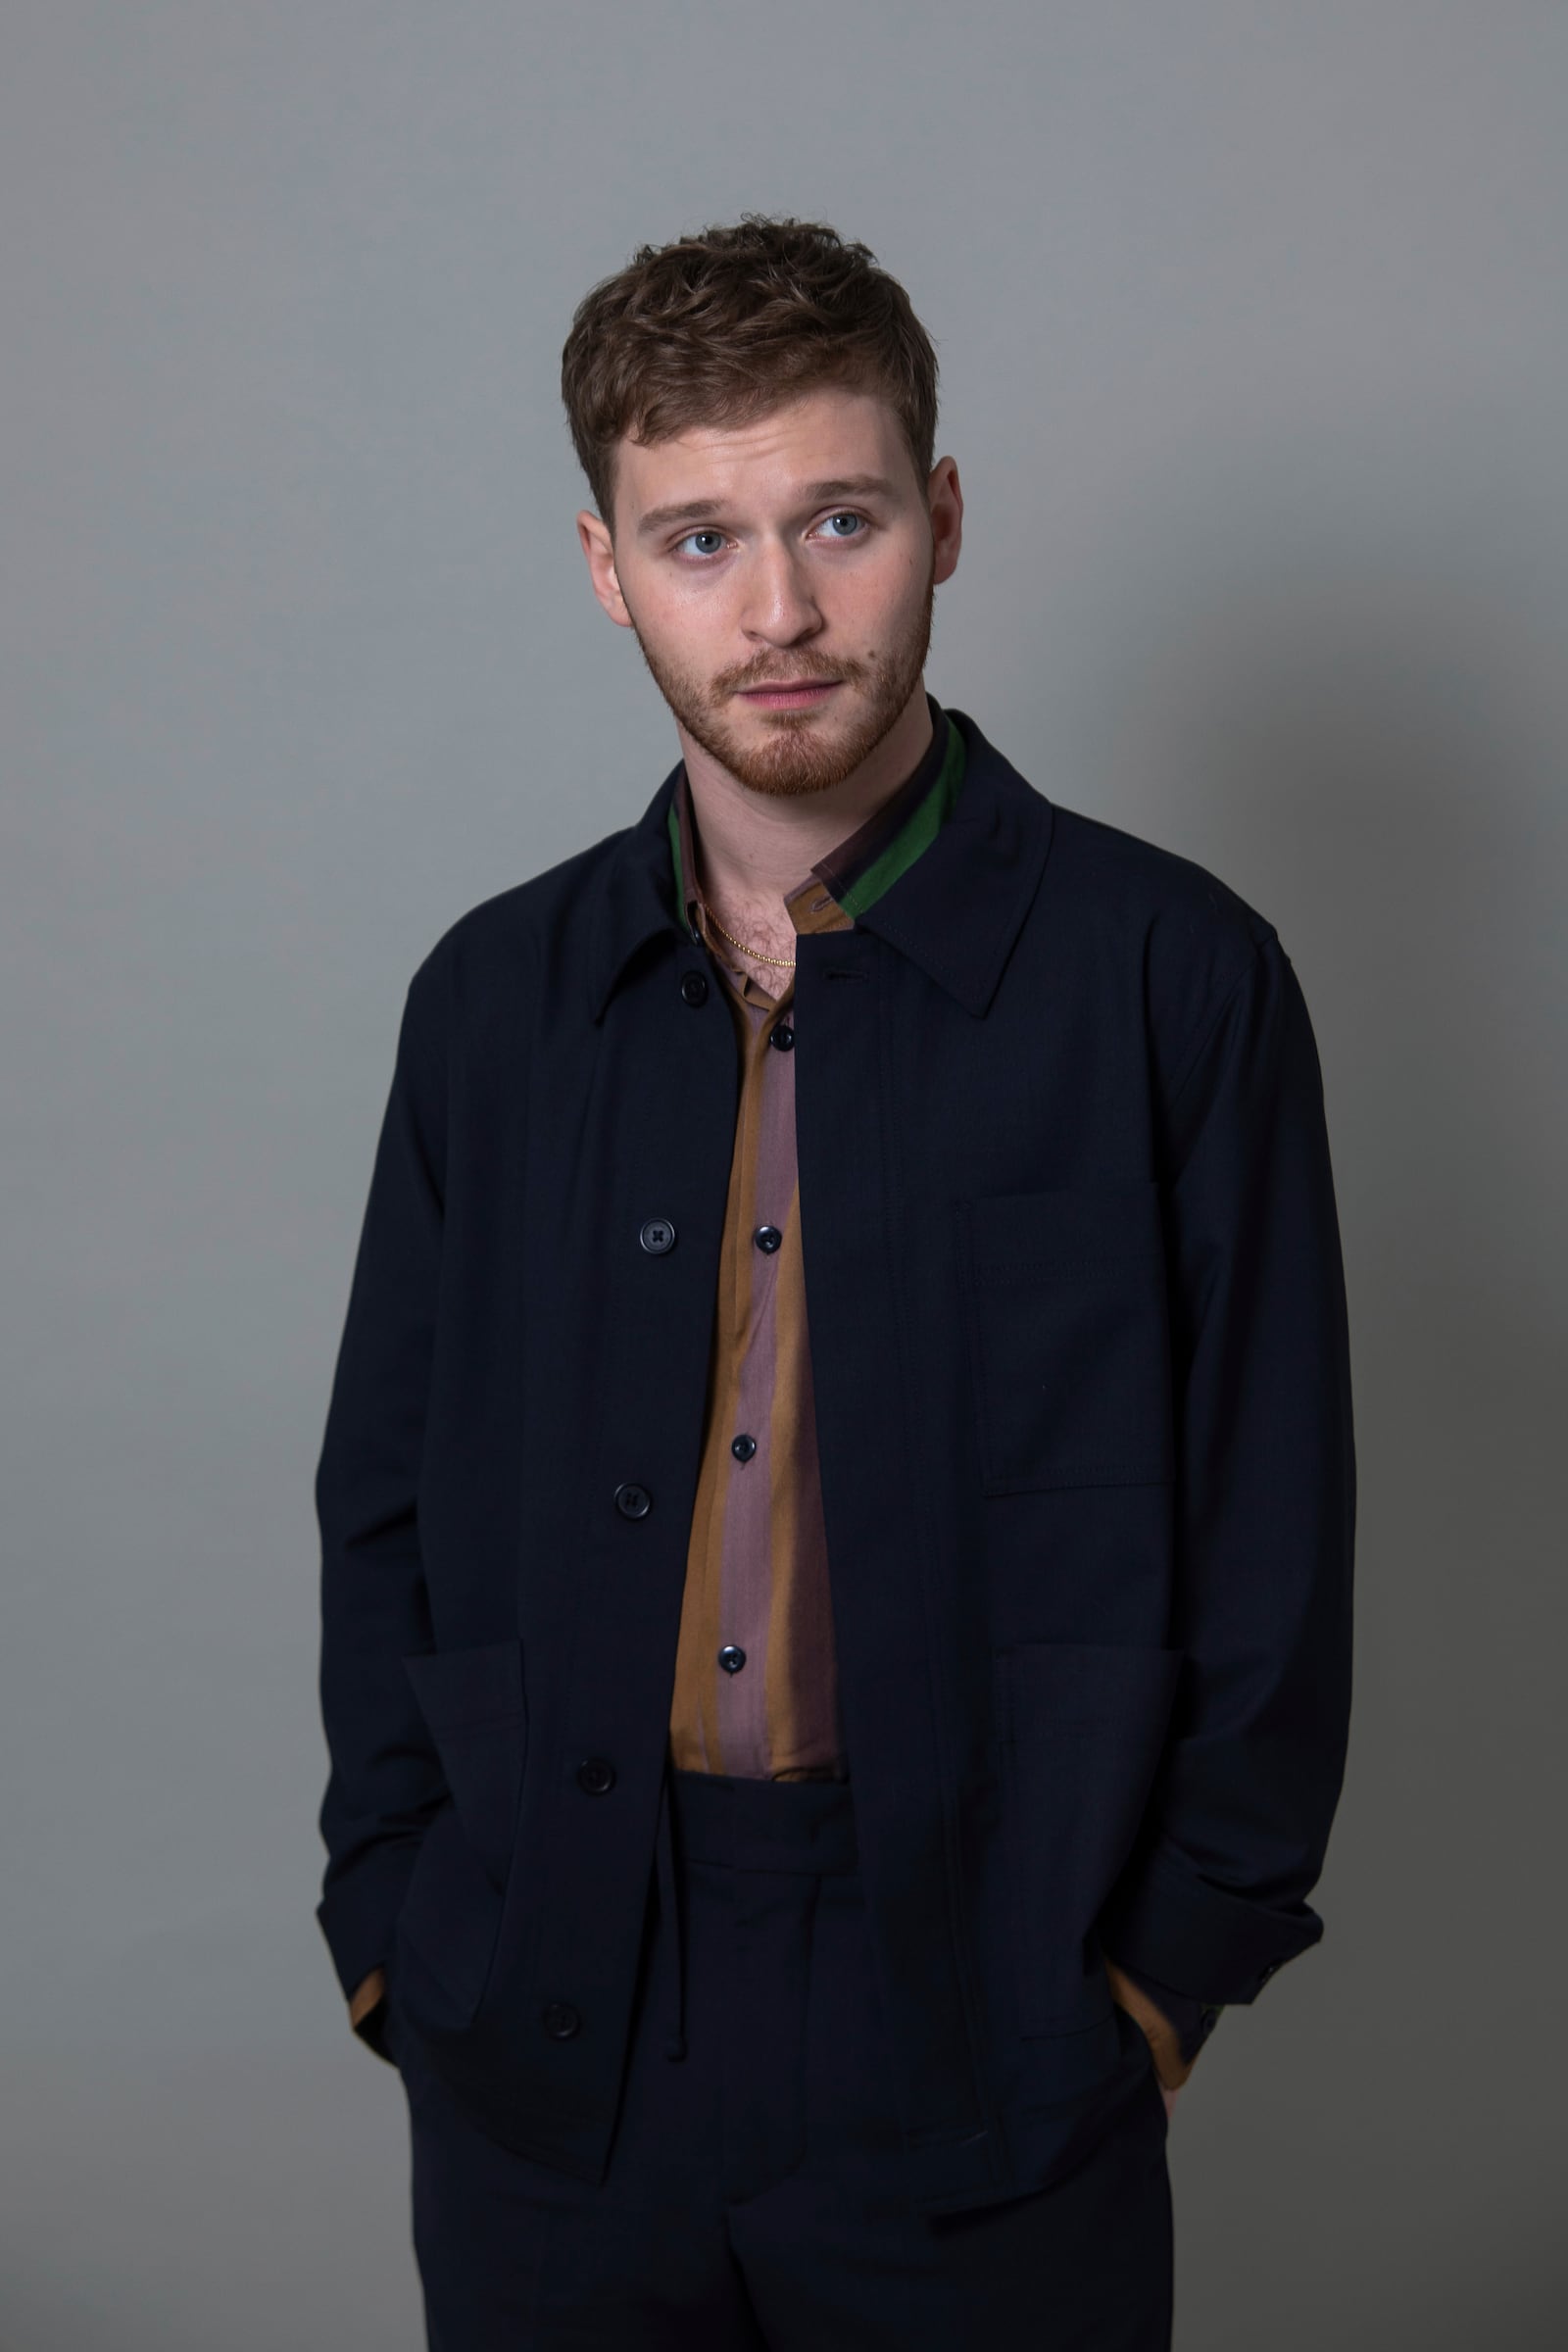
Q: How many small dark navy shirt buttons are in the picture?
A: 4